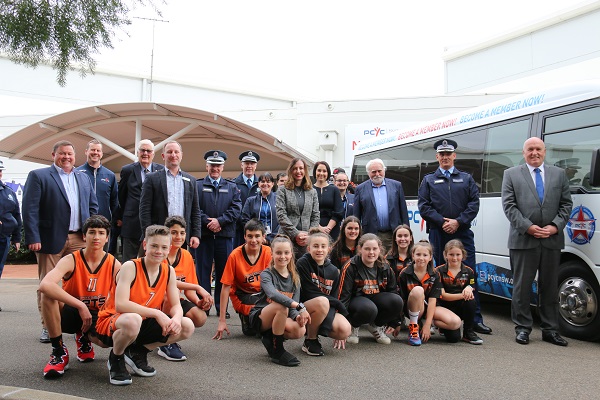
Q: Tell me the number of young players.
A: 11